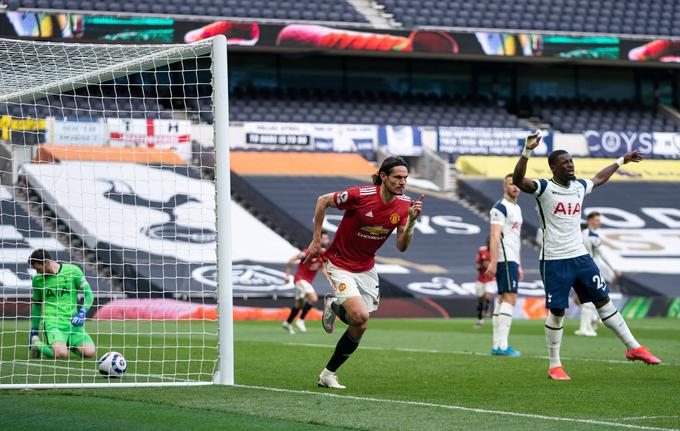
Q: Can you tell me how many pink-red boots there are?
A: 2